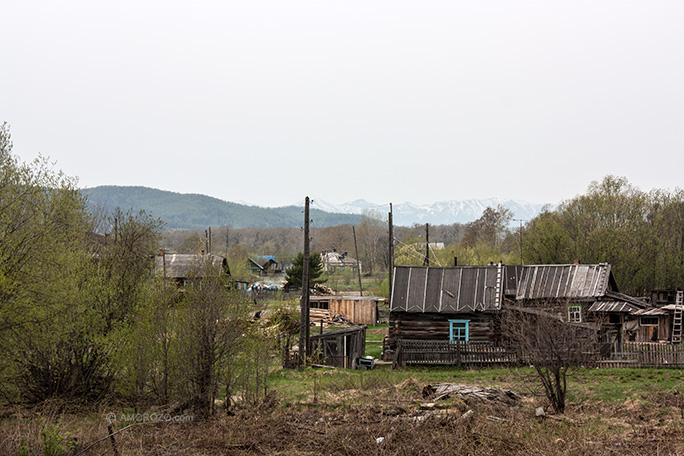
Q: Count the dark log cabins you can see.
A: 2